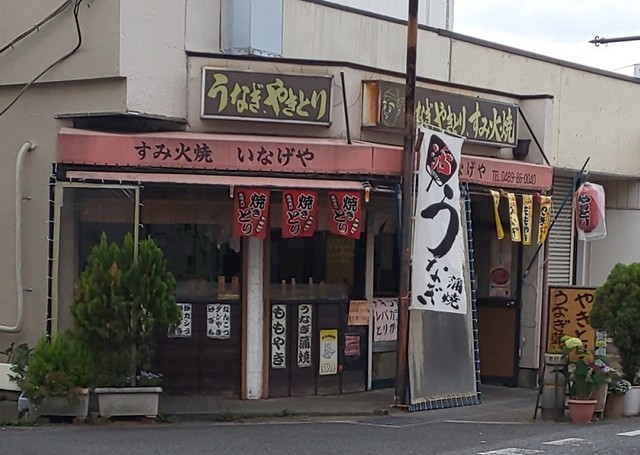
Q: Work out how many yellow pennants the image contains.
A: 4